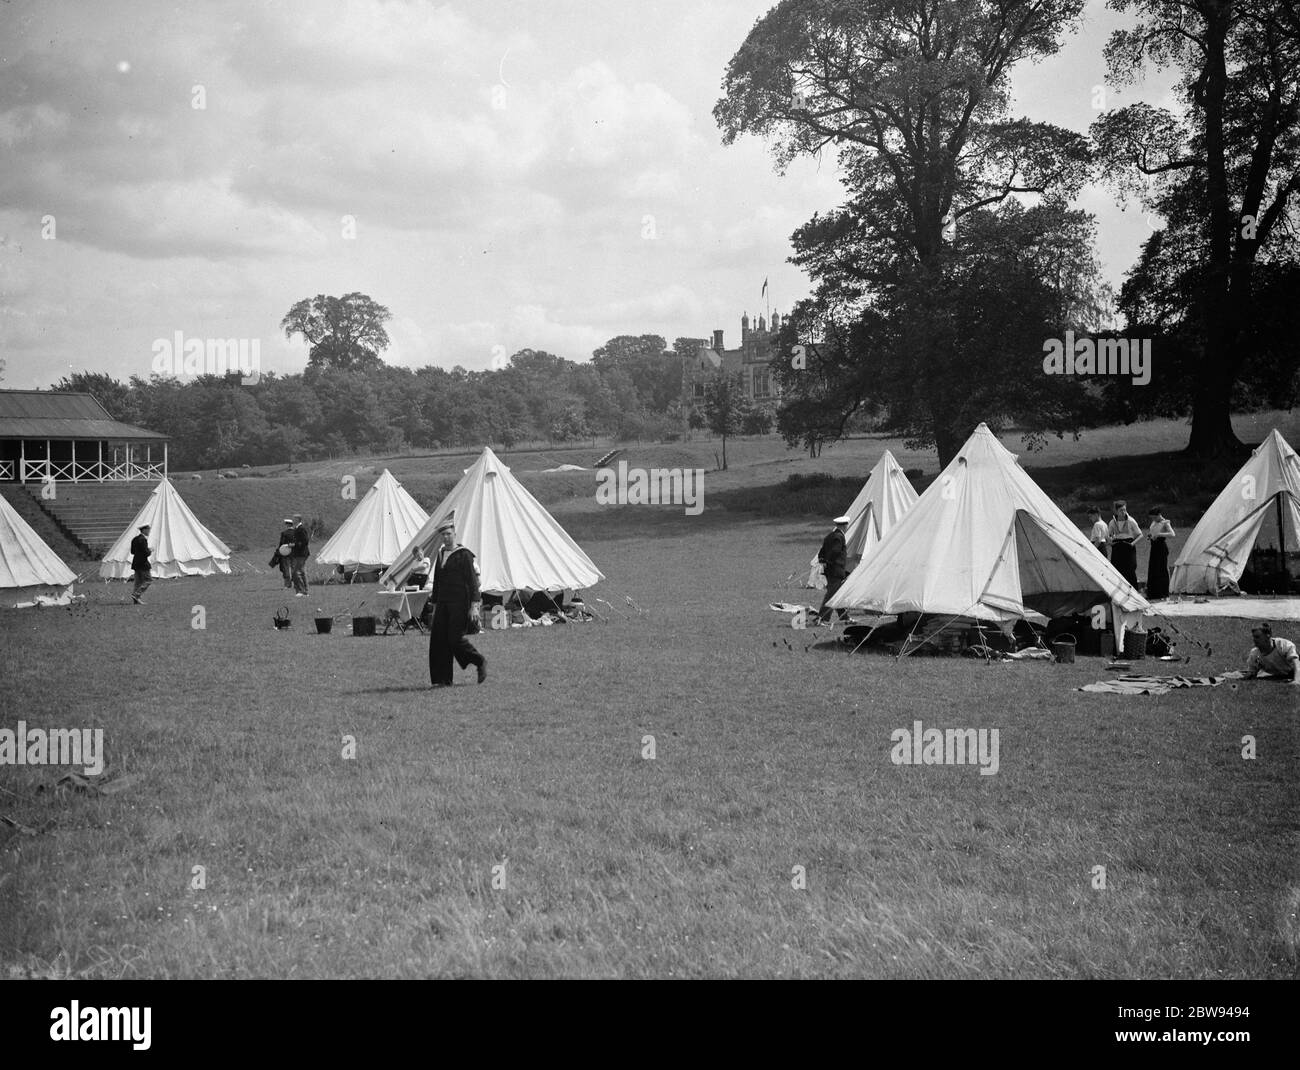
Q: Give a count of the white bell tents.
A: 7